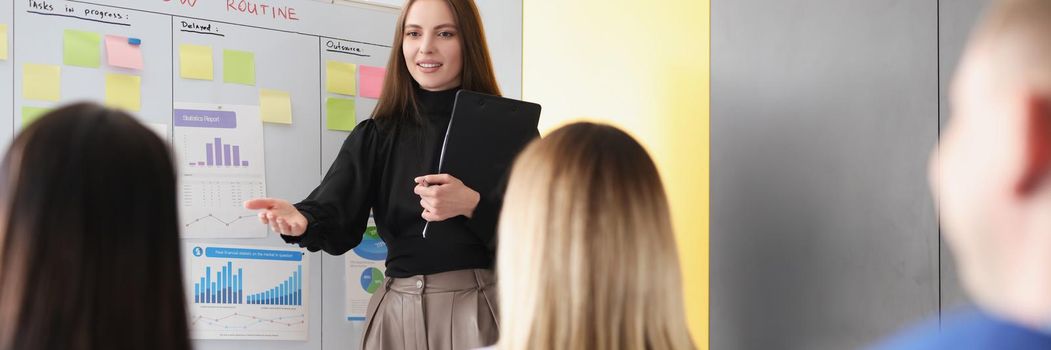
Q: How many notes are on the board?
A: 12